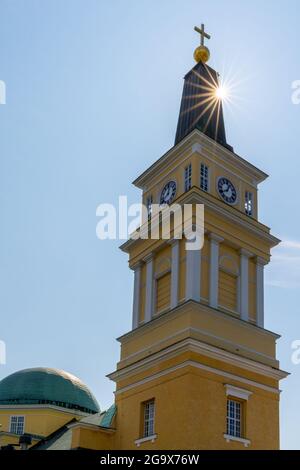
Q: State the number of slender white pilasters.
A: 7